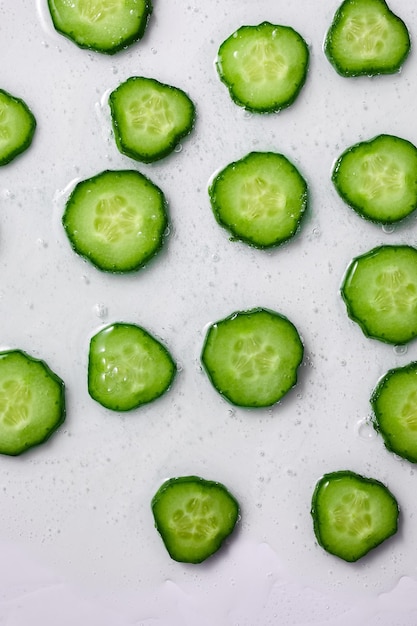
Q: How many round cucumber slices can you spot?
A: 15